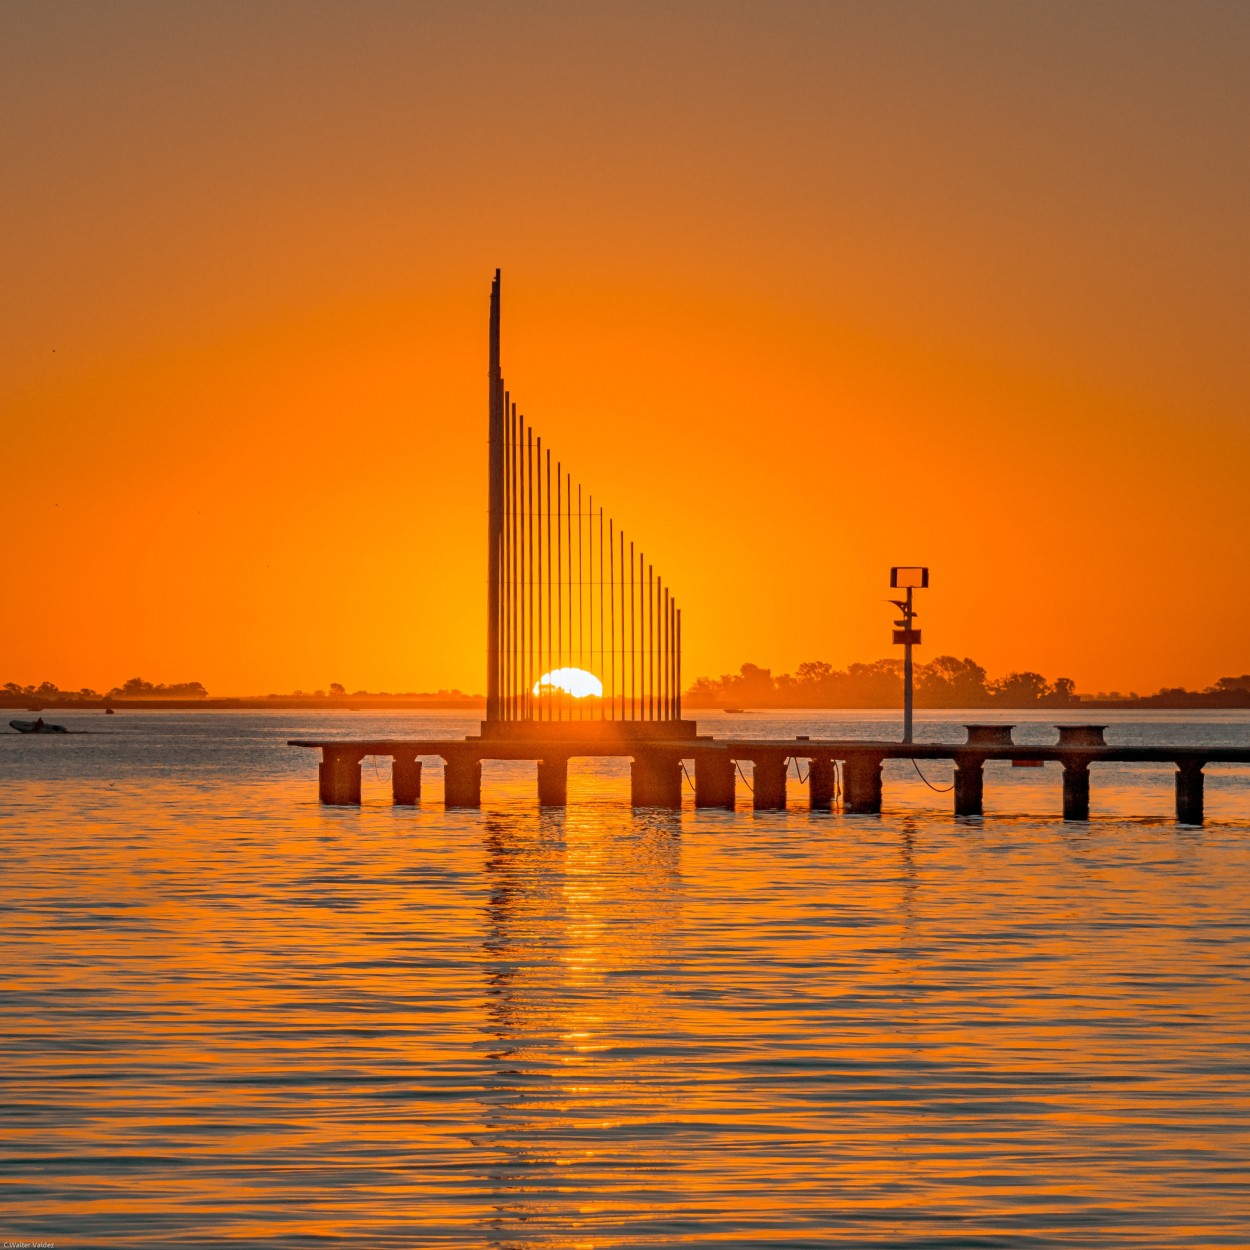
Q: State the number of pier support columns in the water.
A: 12